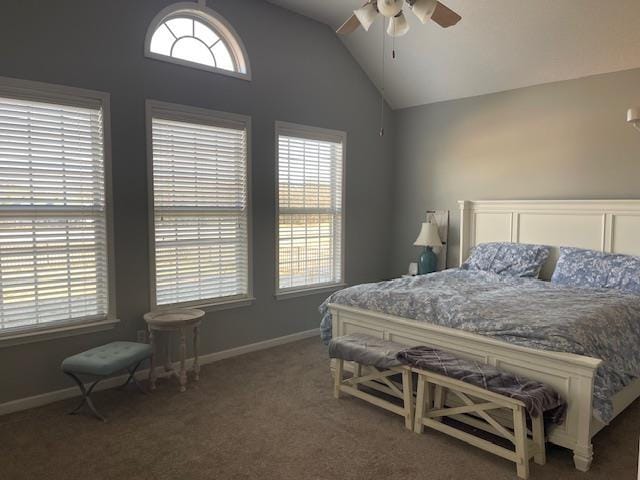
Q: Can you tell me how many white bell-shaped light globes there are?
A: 4